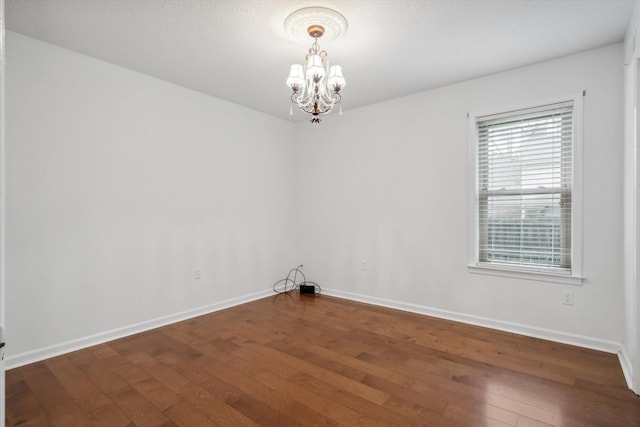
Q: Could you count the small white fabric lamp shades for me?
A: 3